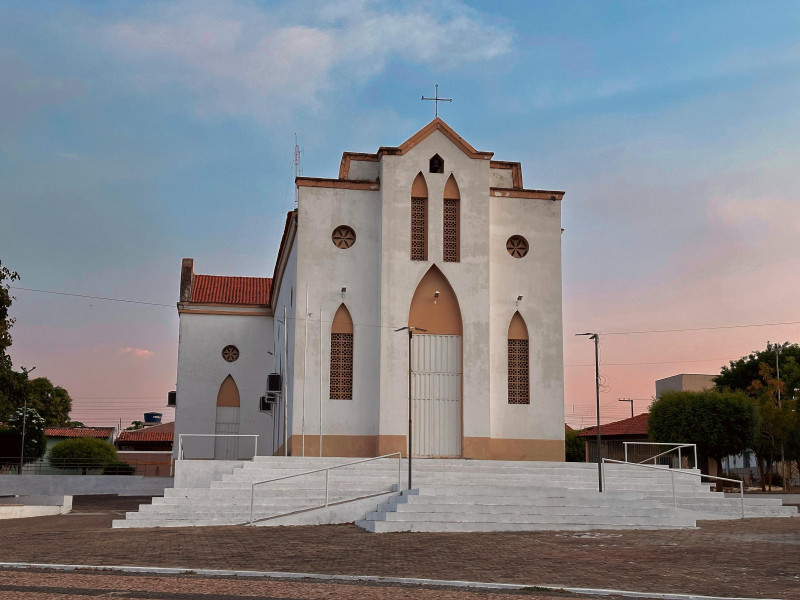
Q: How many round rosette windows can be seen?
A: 3